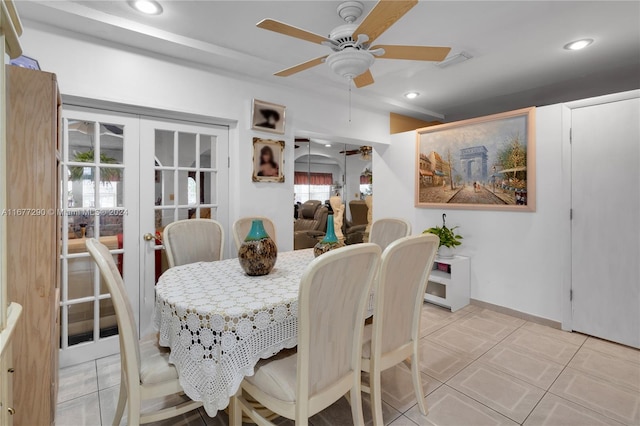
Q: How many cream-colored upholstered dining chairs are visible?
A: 6